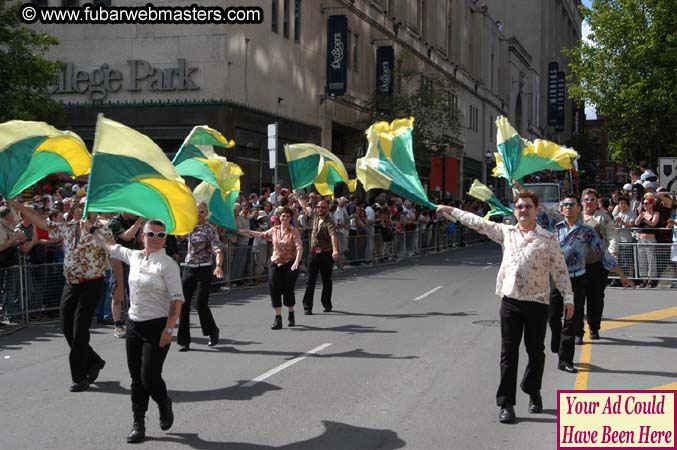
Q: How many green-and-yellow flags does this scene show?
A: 8